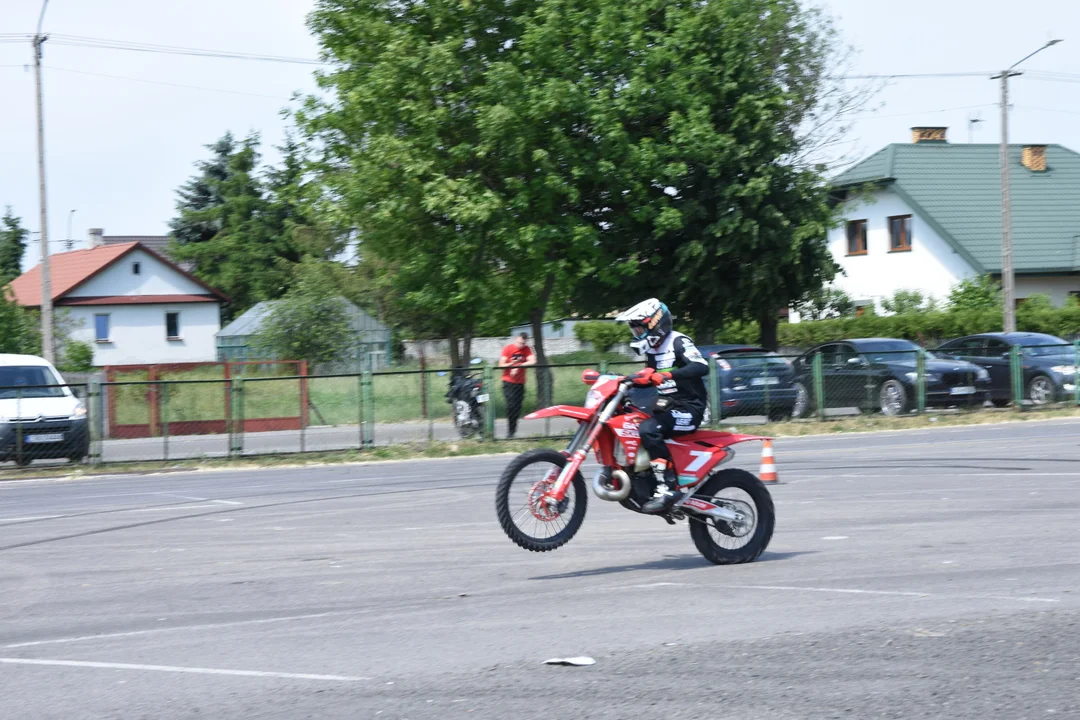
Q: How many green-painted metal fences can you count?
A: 1